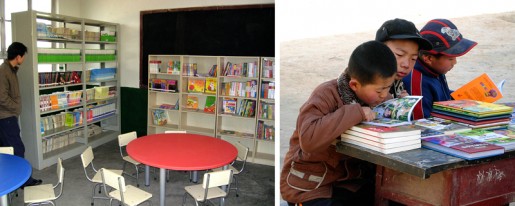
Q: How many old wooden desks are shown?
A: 1